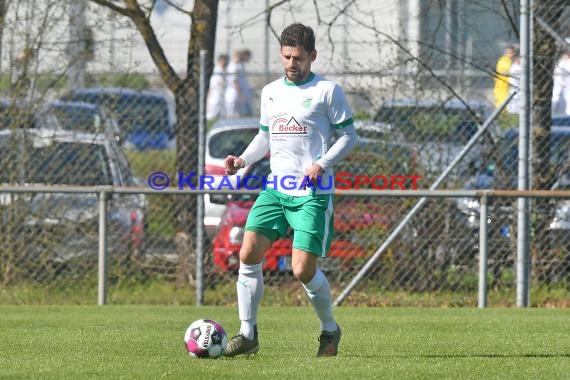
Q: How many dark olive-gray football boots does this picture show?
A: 2